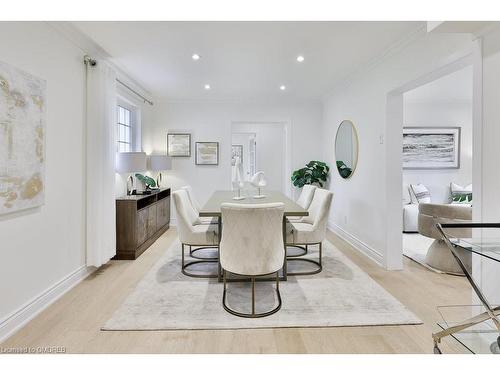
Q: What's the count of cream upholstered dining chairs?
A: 5